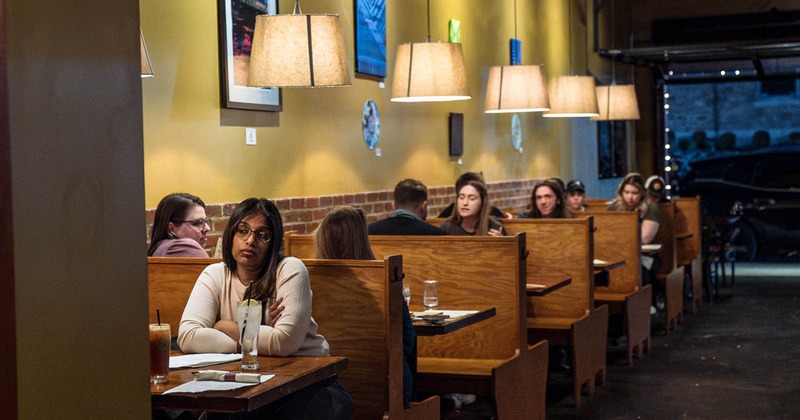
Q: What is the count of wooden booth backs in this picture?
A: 6